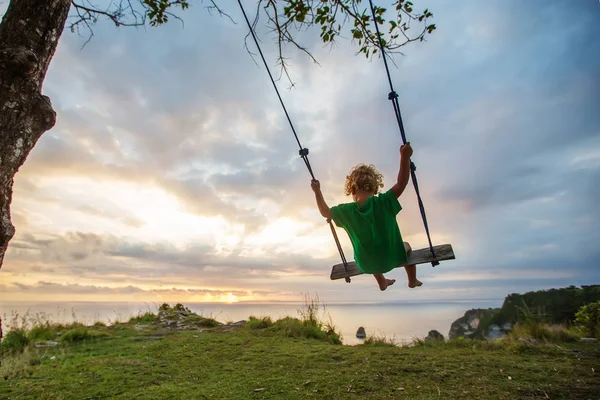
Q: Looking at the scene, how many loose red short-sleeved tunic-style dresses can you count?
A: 0